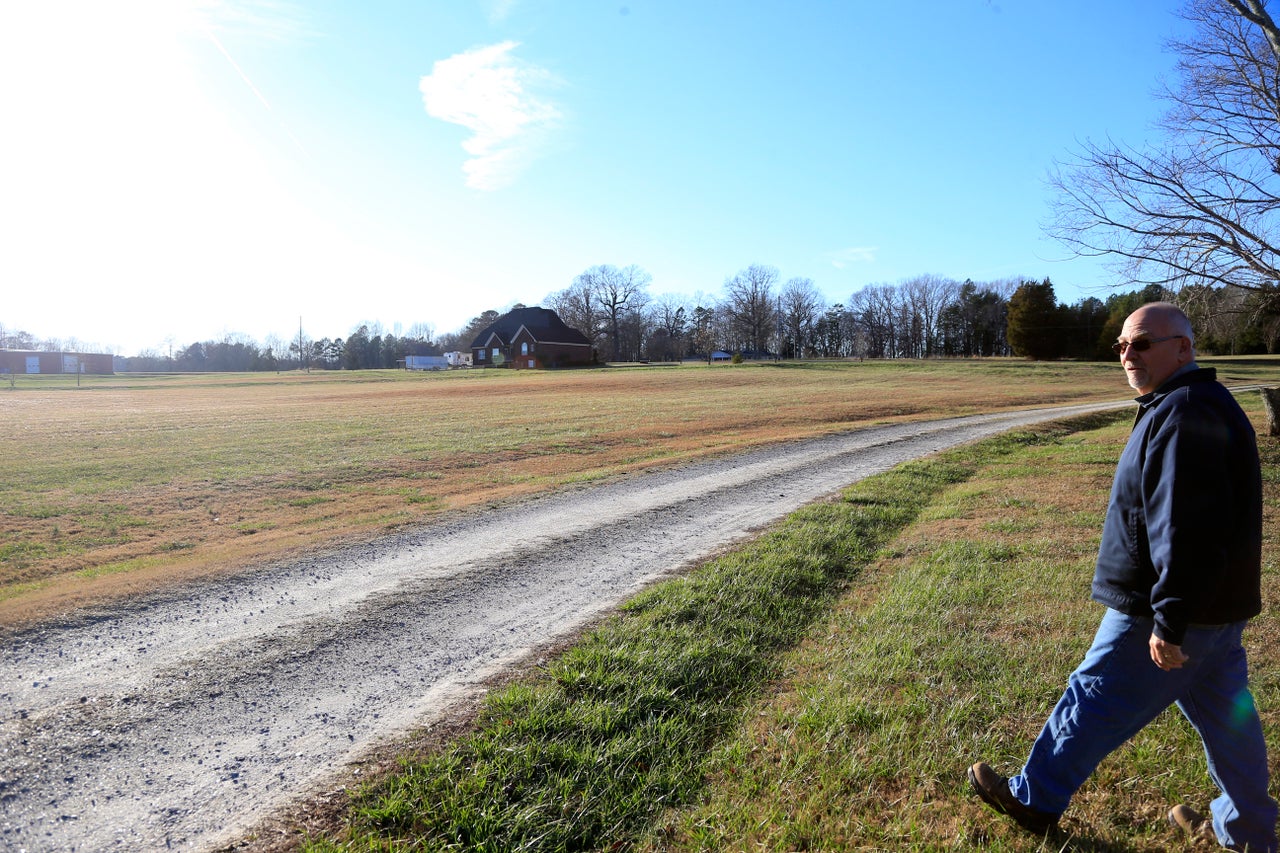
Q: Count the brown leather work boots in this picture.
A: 2